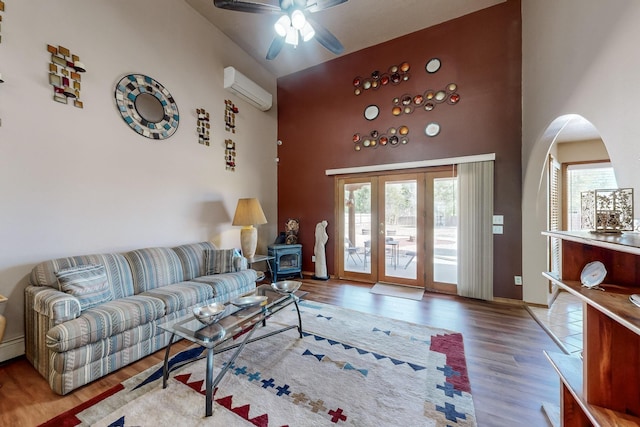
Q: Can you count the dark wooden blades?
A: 4